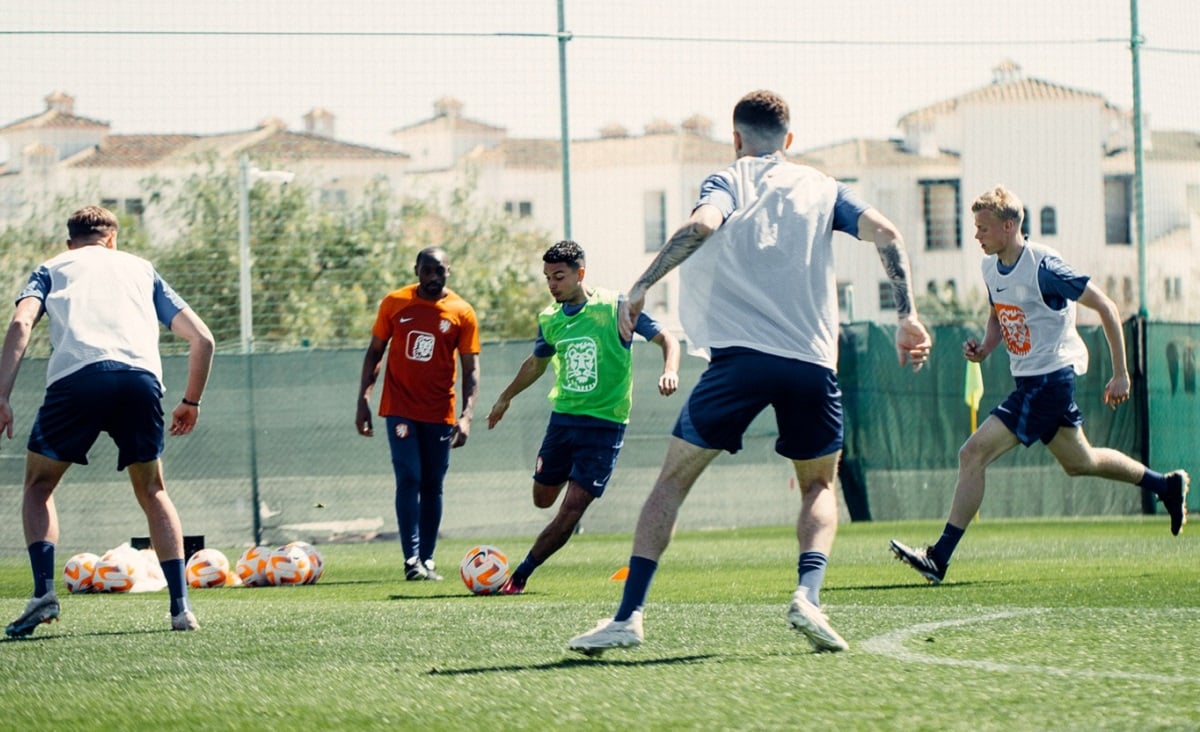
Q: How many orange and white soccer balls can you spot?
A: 7